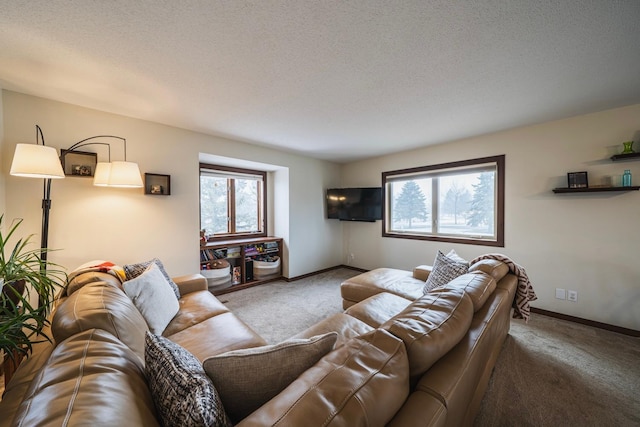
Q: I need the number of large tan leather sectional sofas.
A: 1